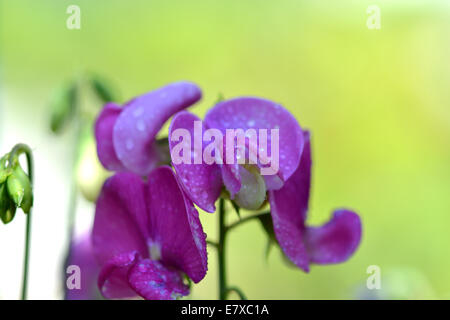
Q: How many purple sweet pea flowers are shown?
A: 4